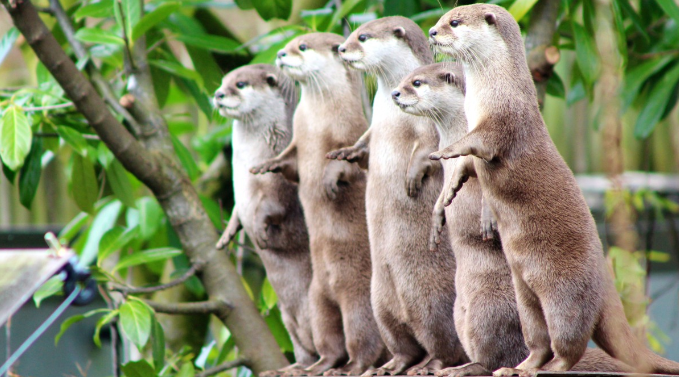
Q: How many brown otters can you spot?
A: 5